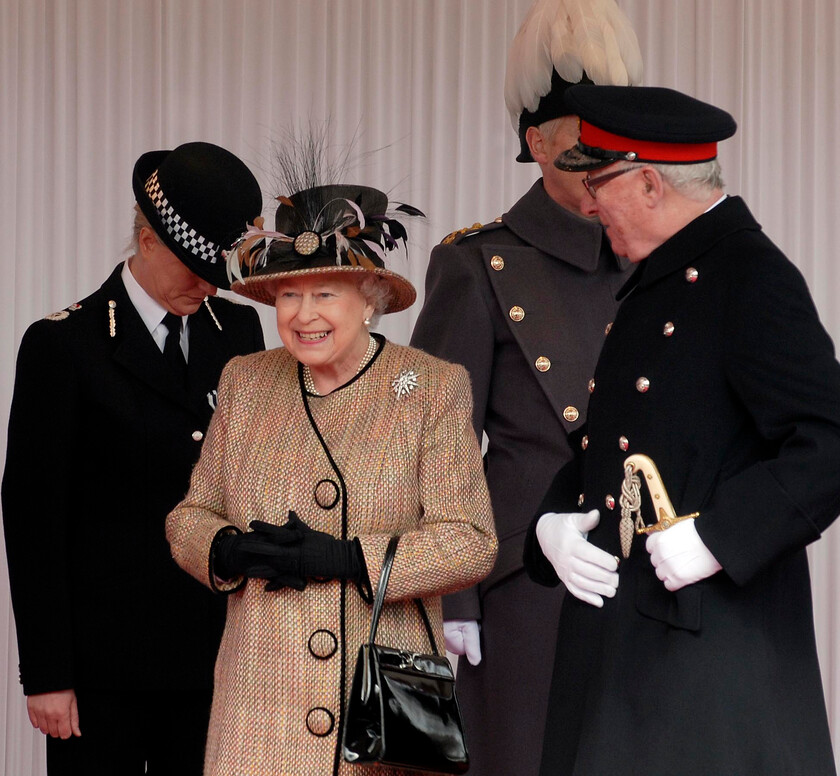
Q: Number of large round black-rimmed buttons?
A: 3